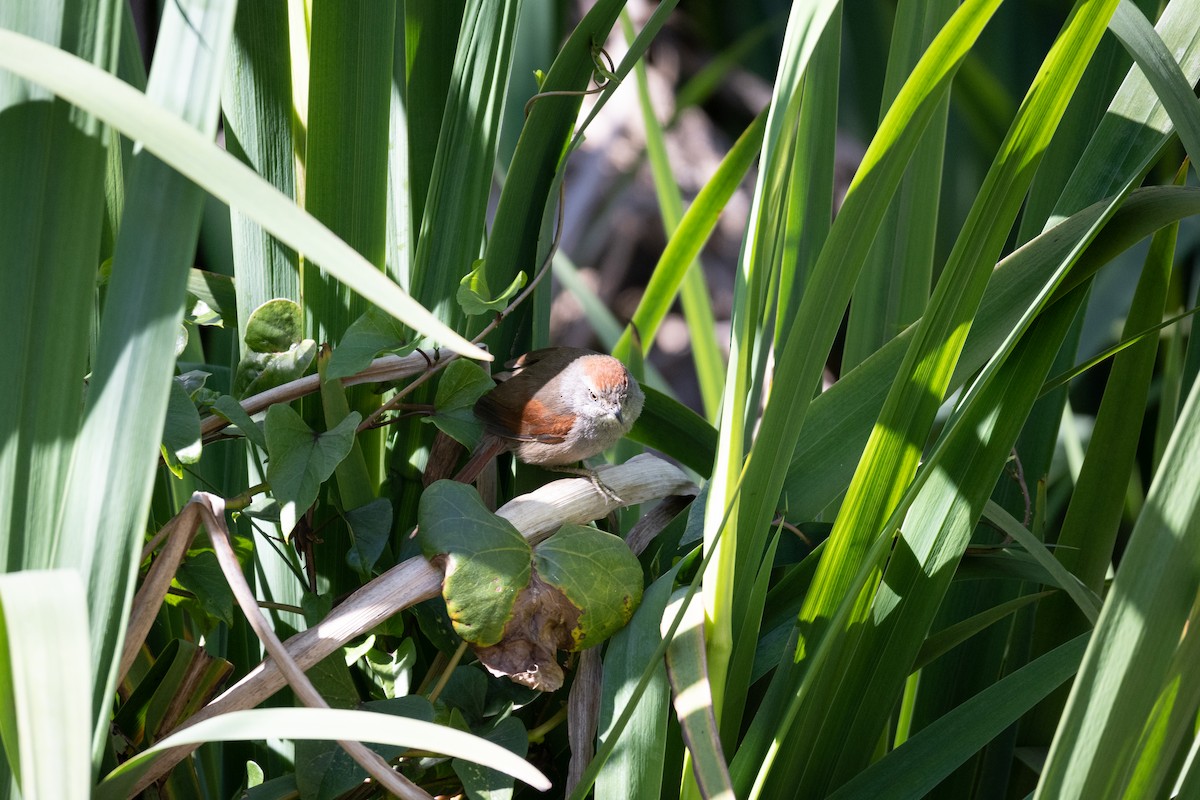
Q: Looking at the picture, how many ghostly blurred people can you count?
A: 0